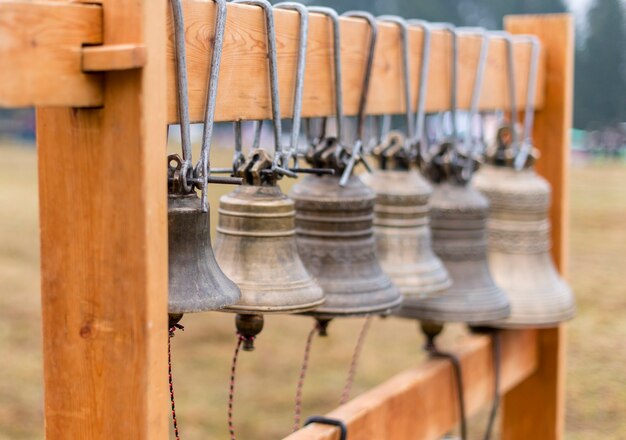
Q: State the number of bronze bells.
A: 6